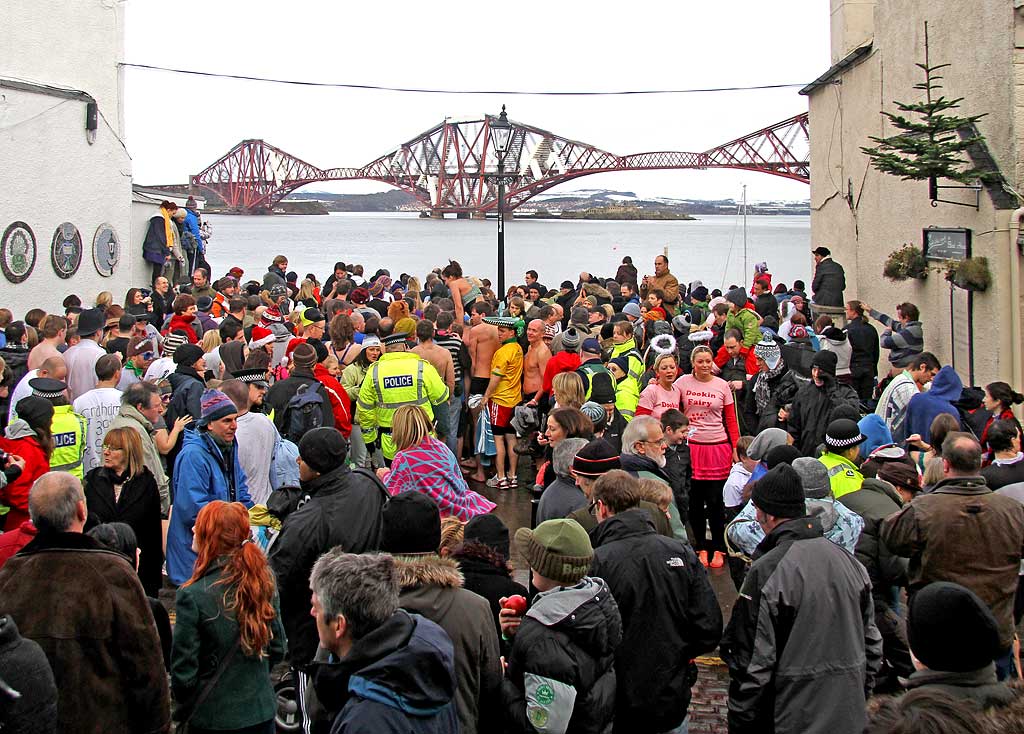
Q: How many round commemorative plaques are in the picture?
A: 3